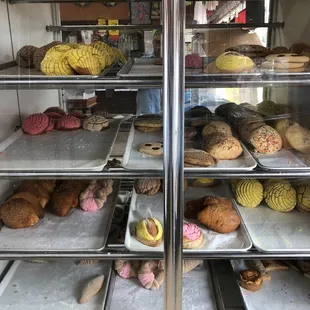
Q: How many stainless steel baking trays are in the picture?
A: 12